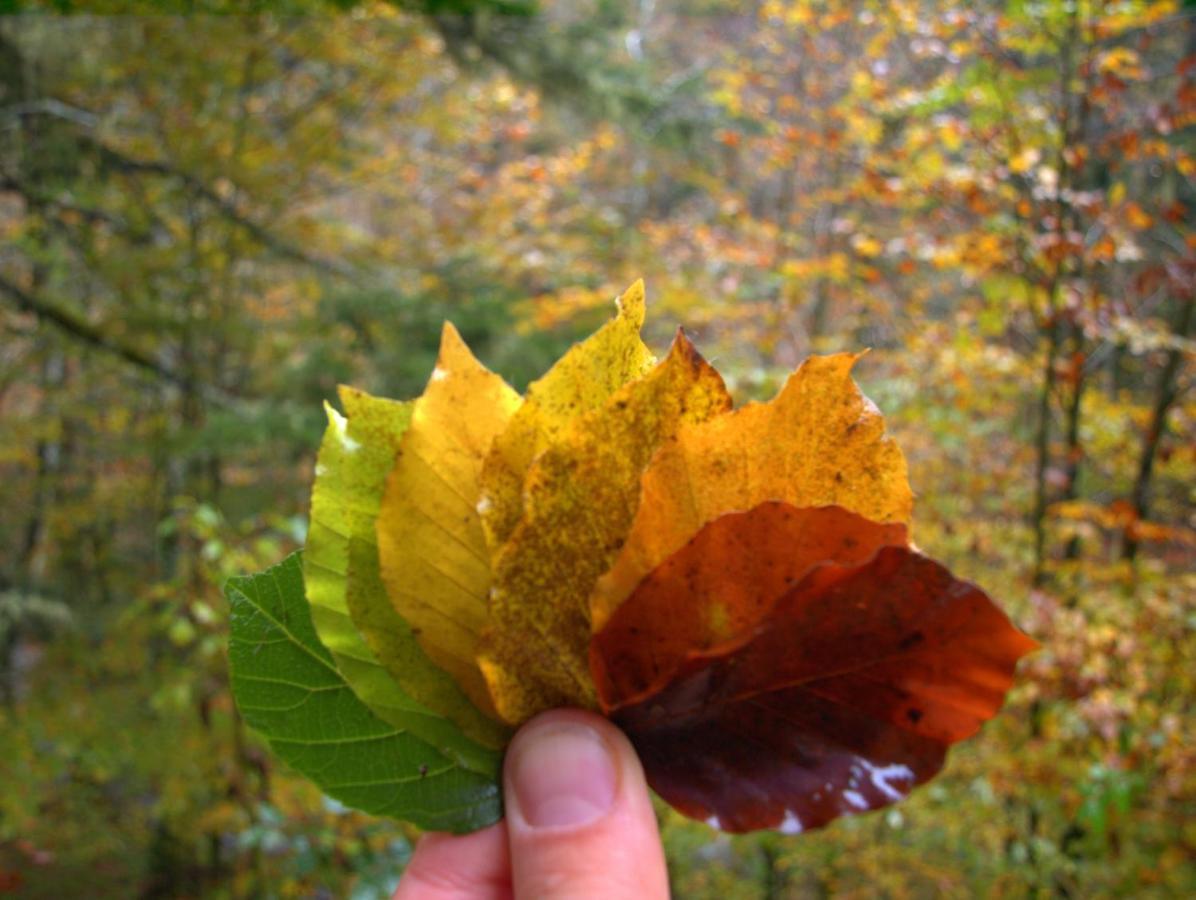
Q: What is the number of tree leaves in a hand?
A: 9